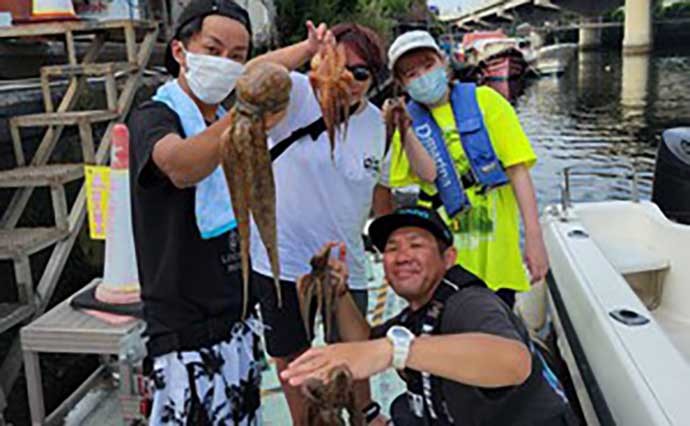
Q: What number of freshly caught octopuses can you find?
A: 5